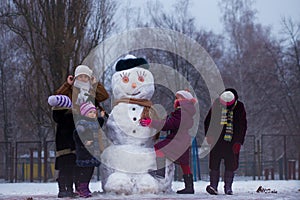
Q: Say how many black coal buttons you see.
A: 3